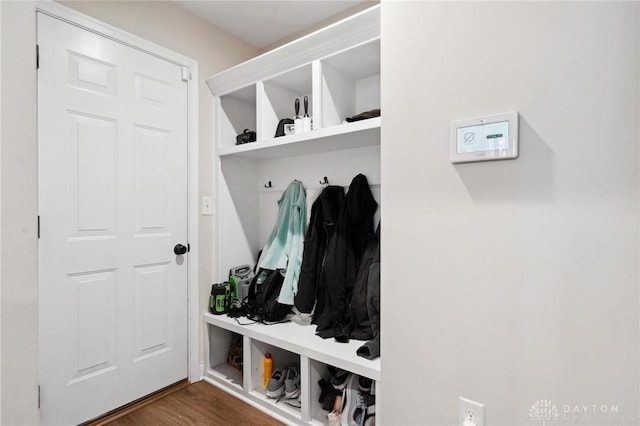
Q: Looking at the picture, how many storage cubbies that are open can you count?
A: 6